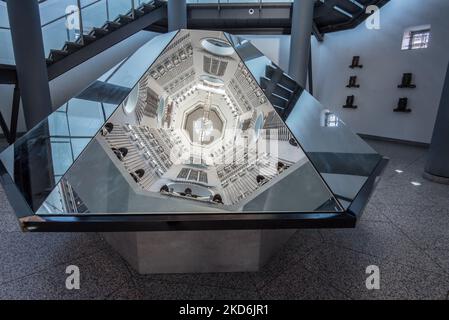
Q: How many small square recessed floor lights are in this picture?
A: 2